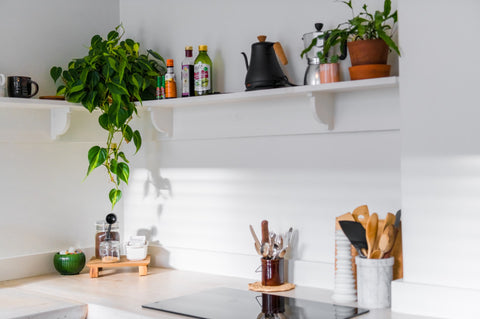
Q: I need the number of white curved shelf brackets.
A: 3